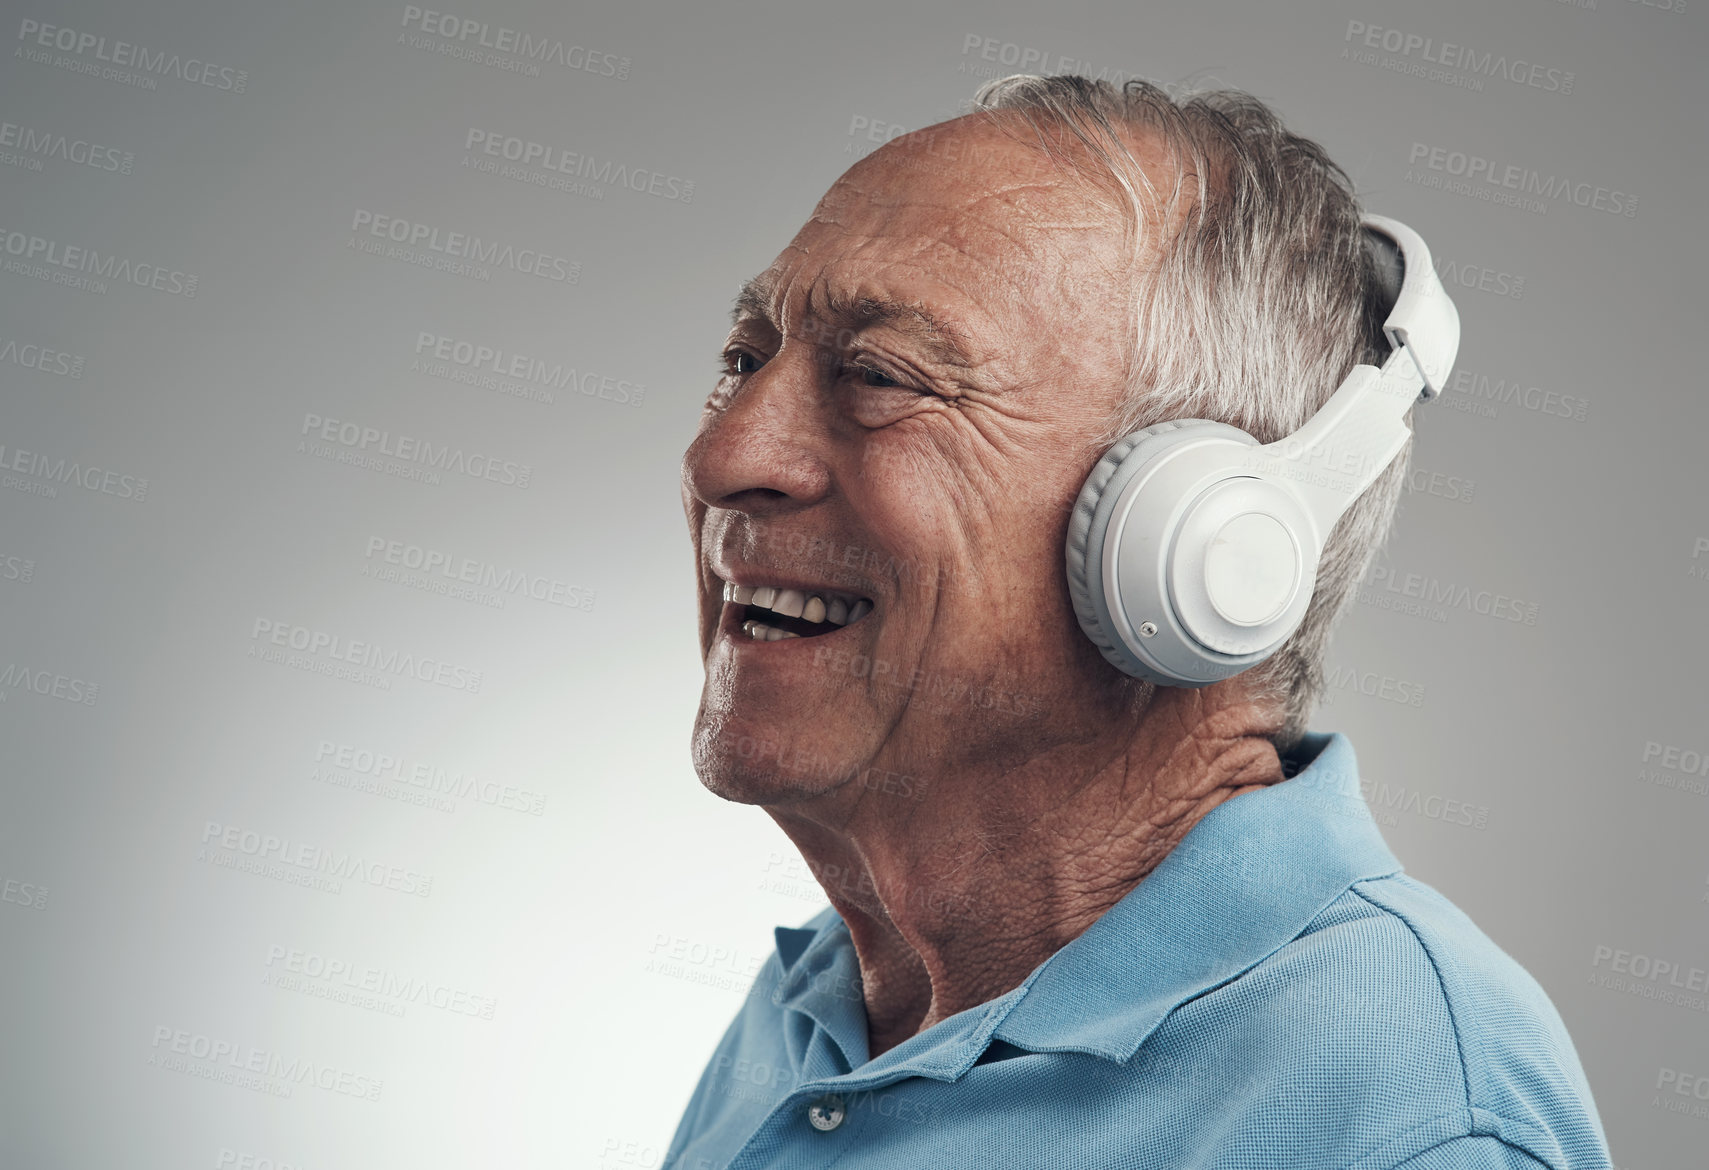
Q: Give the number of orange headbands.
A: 0